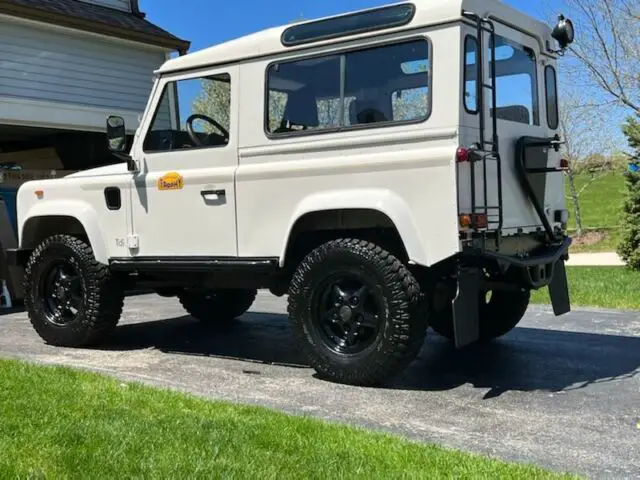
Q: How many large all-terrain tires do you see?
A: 4